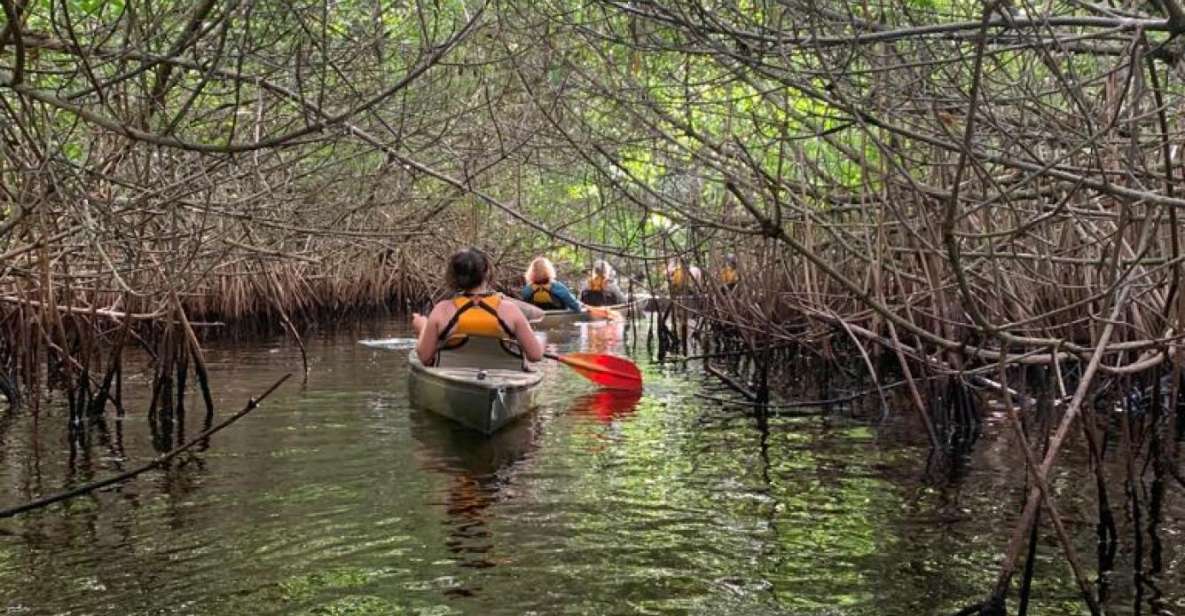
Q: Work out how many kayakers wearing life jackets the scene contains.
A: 5